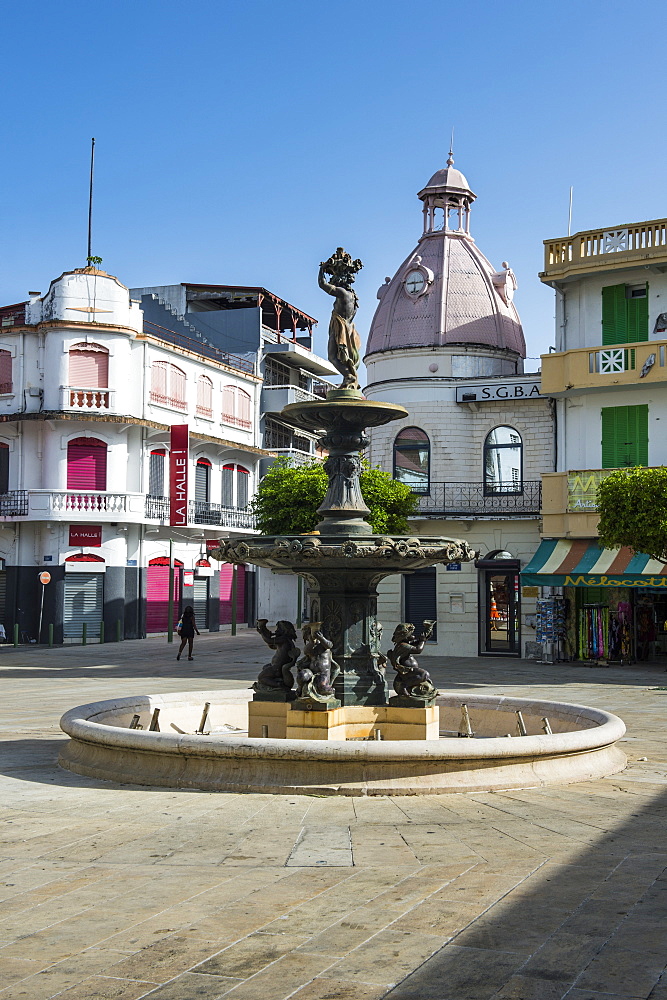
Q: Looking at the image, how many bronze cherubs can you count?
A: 3